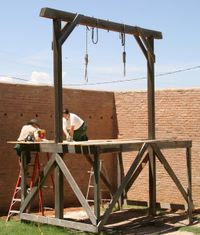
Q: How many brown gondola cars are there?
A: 0